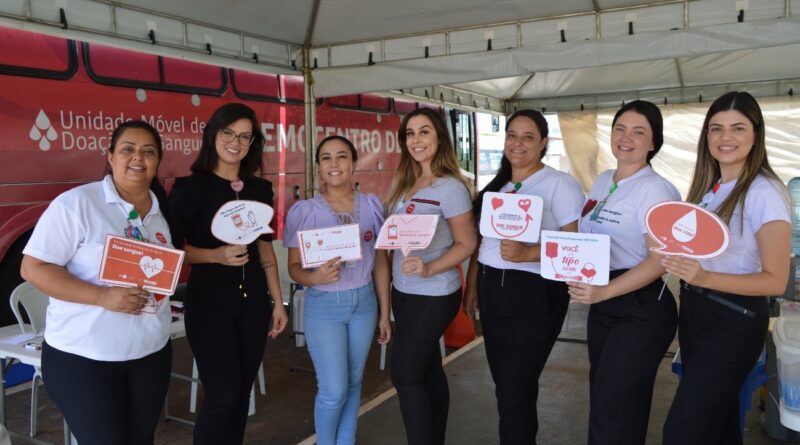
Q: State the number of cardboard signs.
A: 7